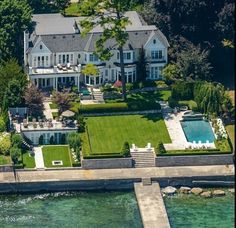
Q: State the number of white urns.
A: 2